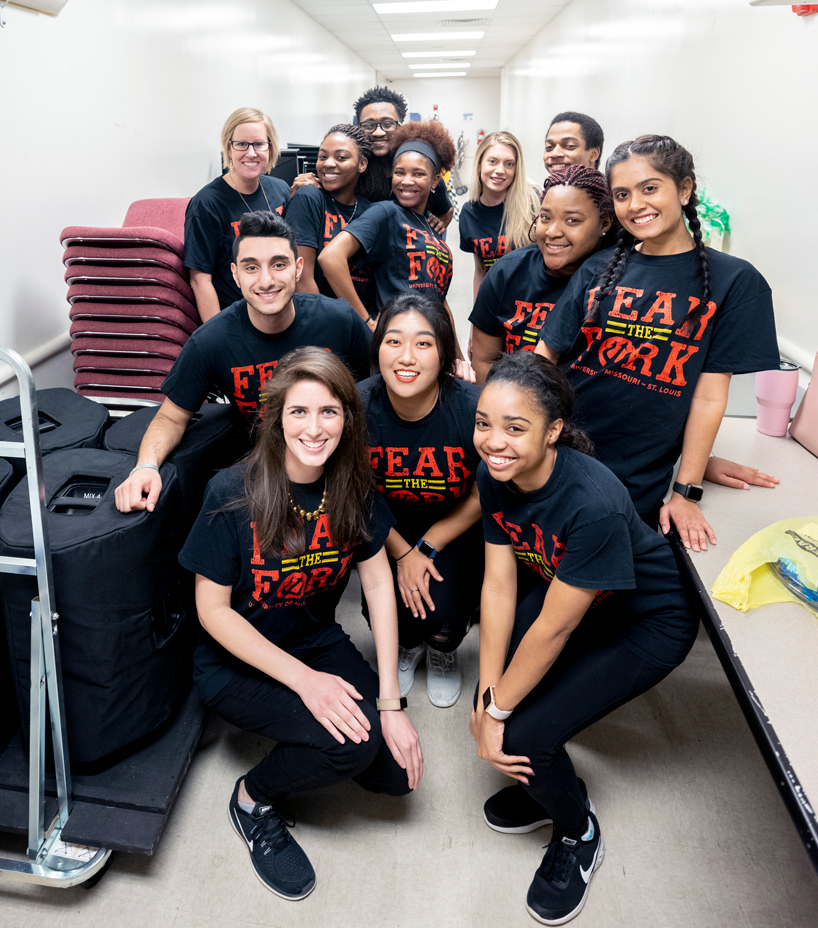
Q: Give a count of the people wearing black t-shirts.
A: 12